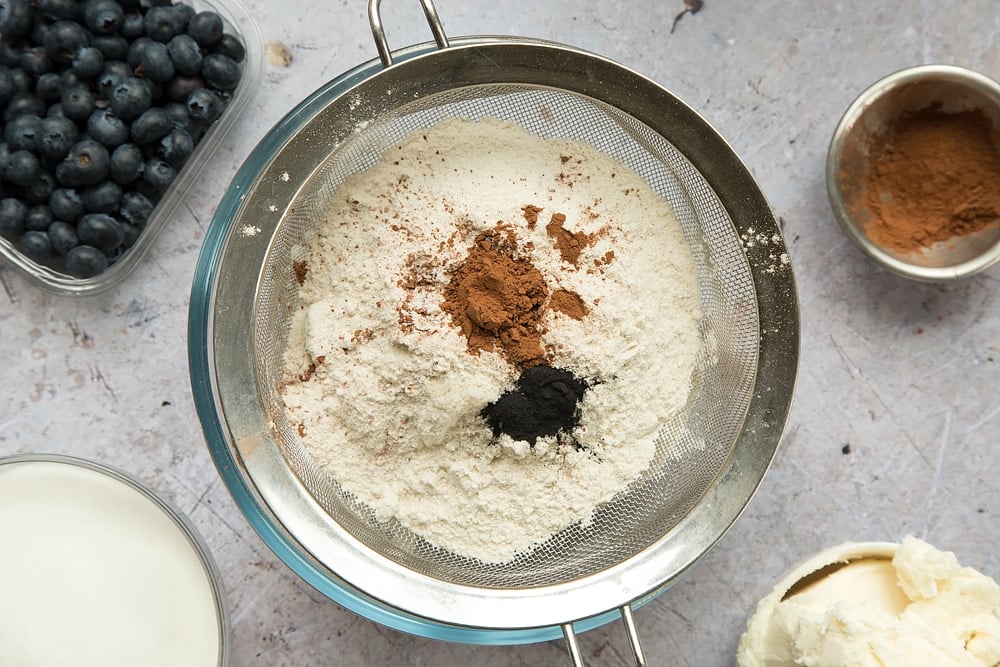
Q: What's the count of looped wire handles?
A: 2